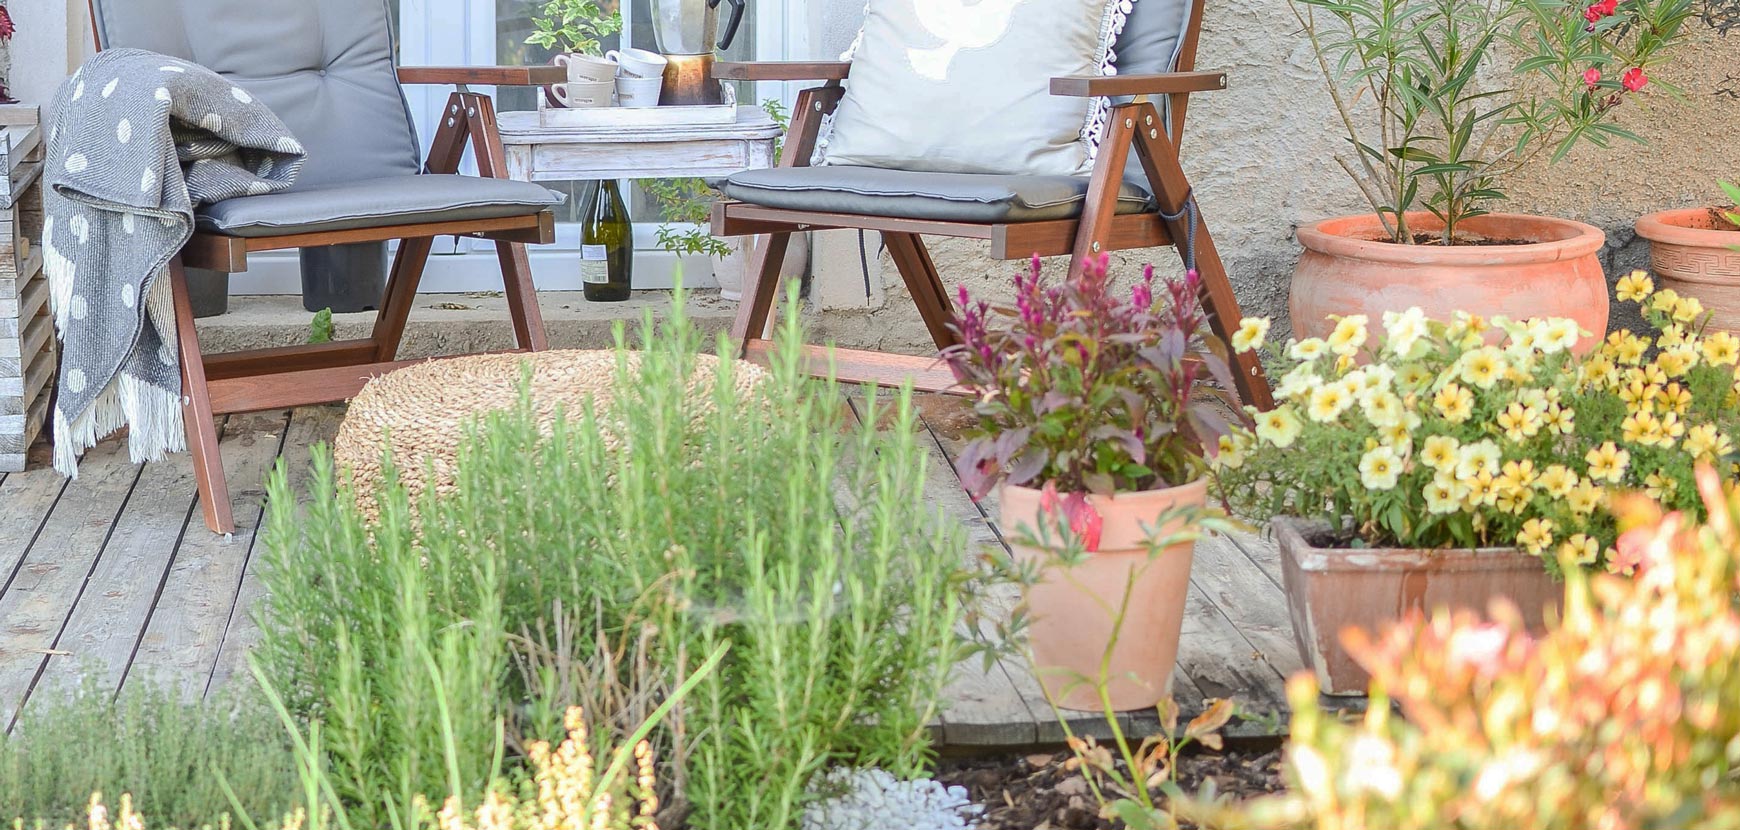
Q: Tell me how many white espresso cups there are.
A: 4